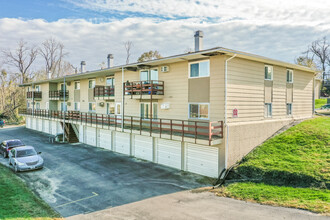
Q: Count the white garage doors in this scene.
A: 12